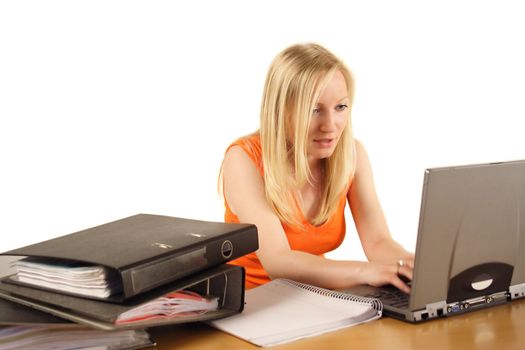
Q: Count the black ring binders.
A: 3